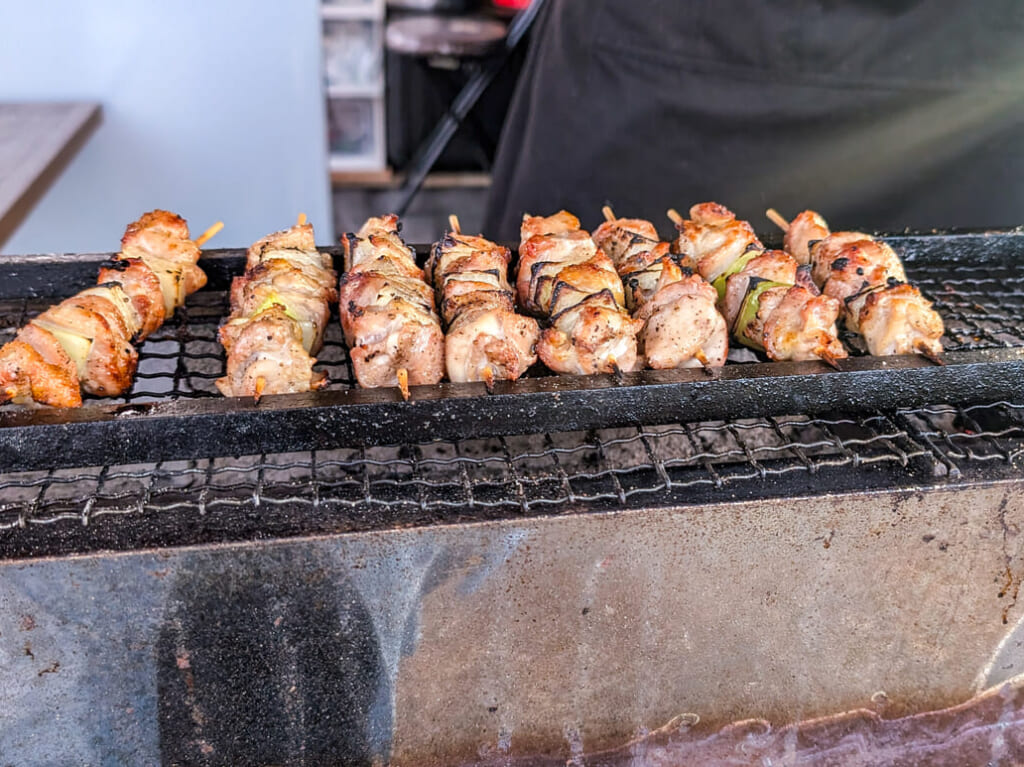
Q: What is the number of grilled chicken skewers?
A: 8